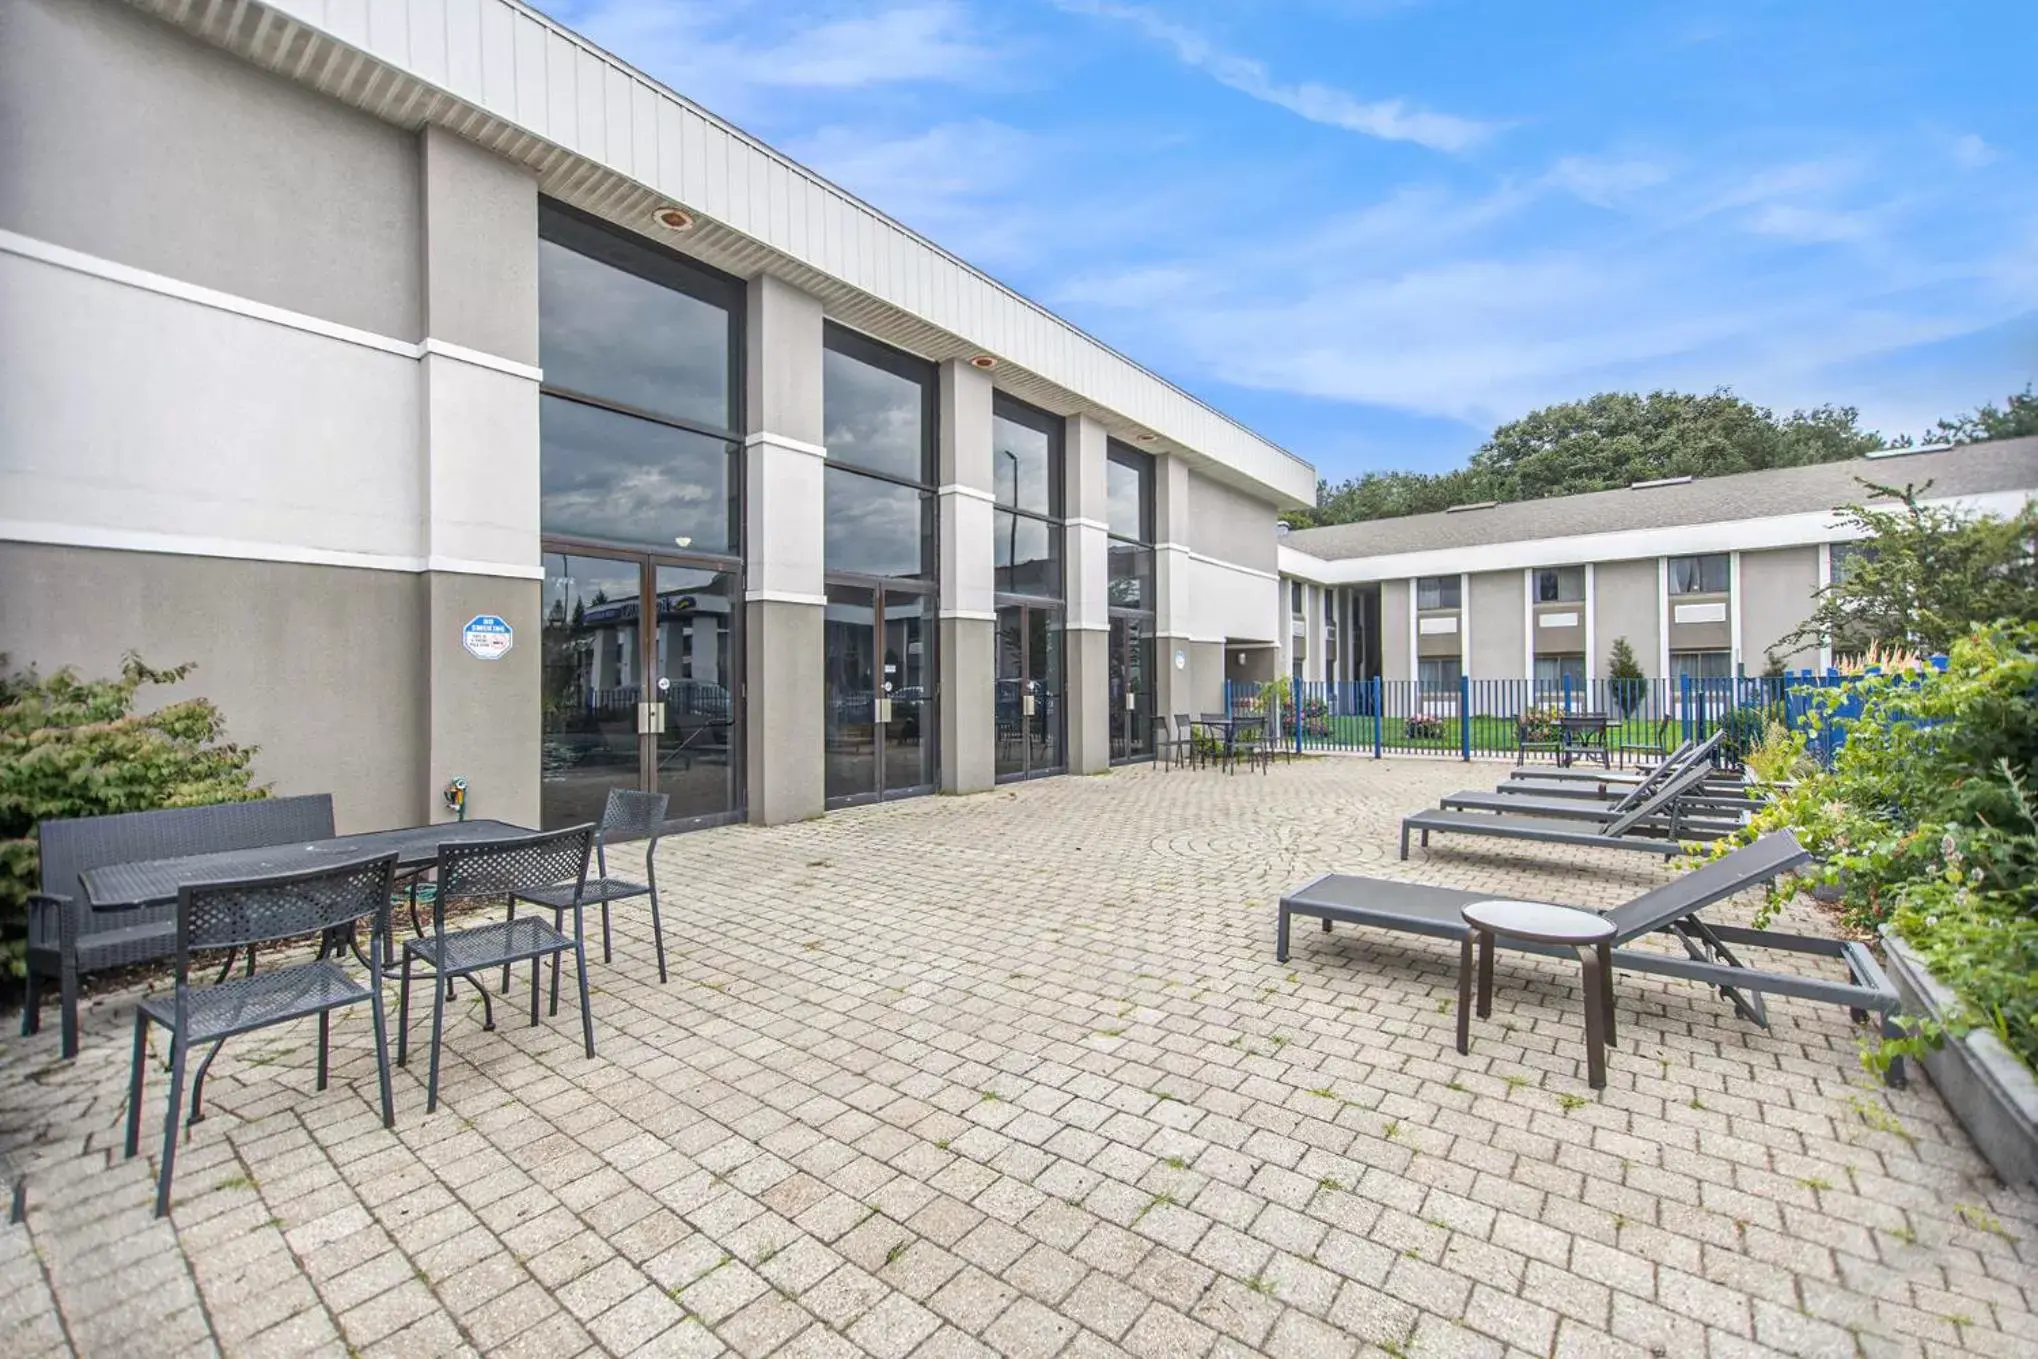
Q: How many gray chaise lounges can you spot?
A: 5